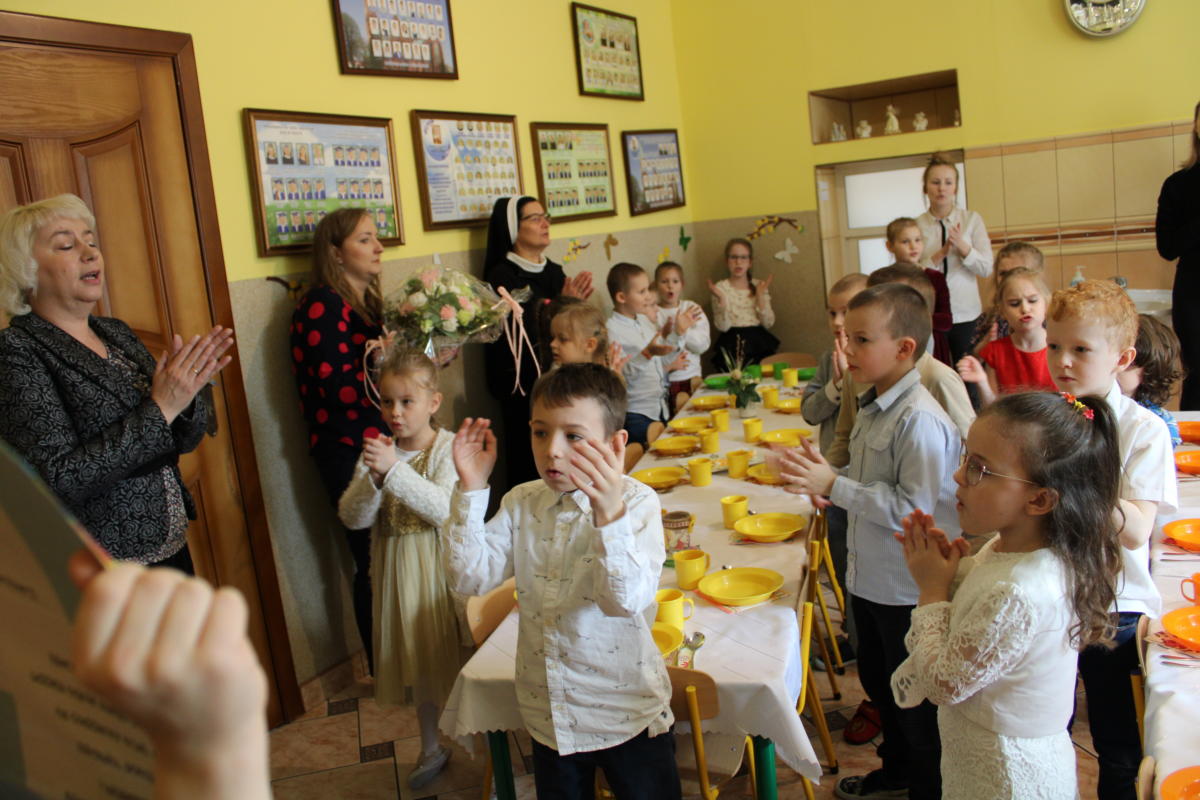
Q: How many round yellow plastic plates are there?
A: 10